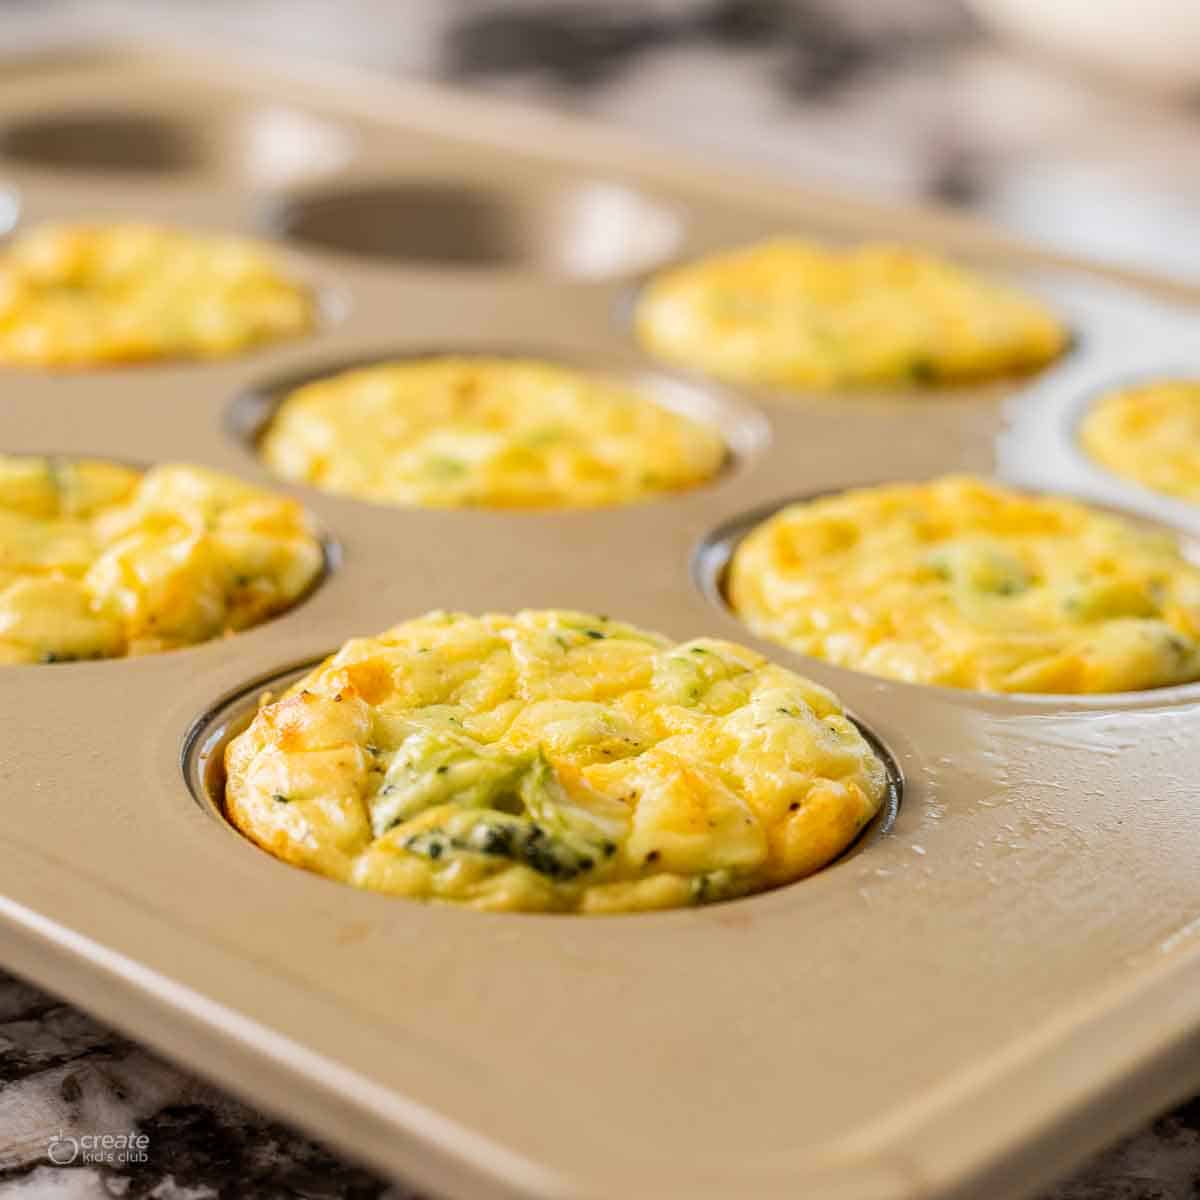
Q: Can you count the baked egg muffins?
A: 7